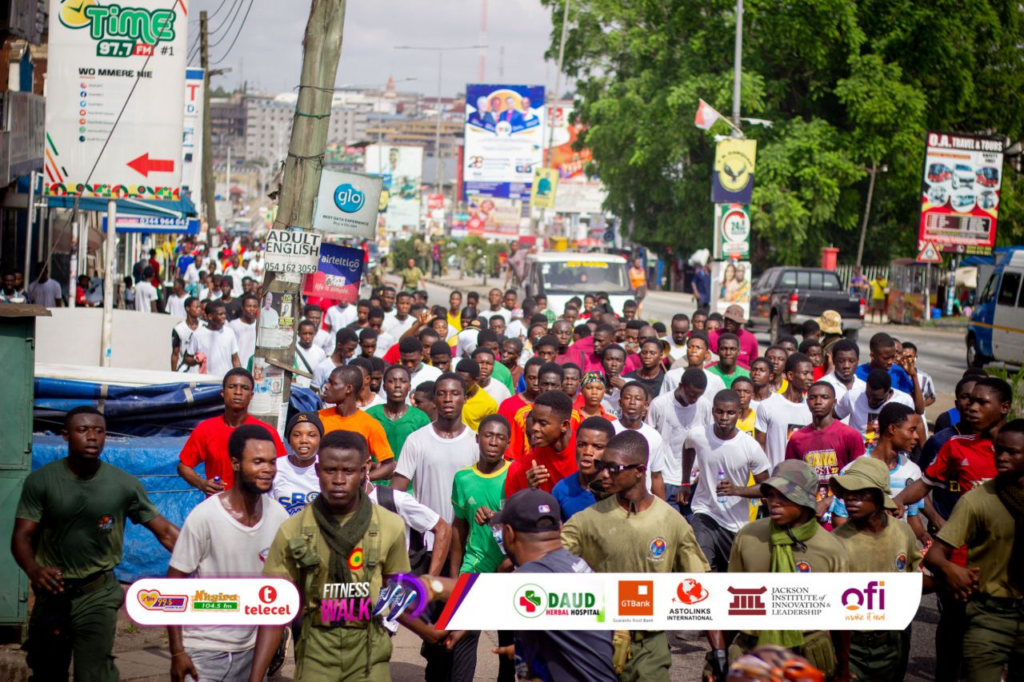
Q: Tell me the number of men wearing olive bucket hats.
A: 2